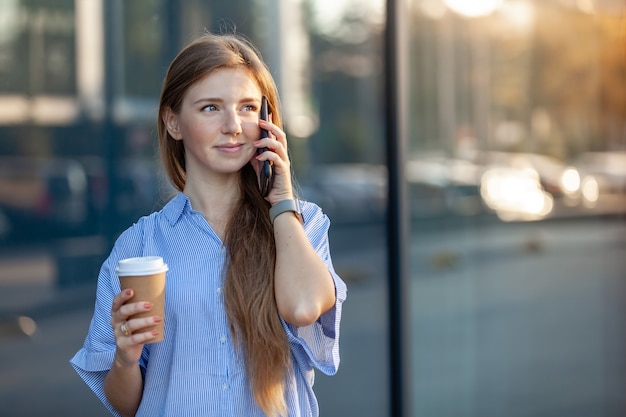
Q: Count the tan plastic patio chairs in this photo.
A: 0